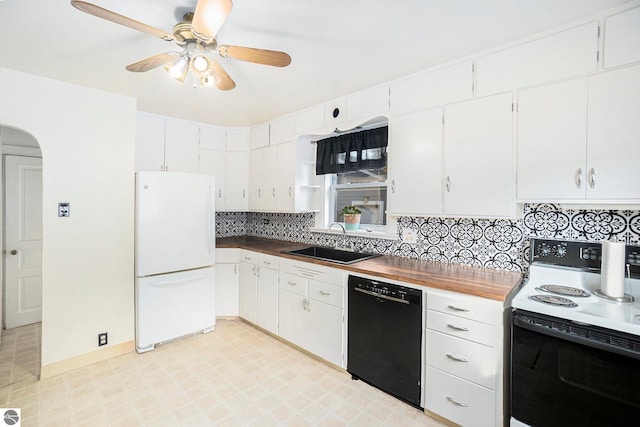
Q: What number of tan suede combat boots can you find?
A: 0